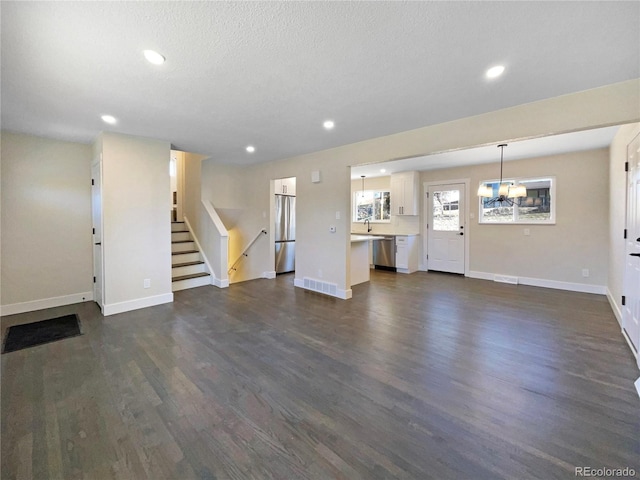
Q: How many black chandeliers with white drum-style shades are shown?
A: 1